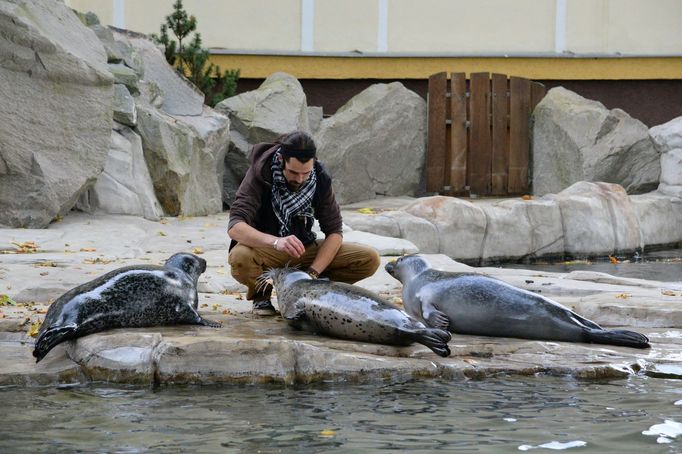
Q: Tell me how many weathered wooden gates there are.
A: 1